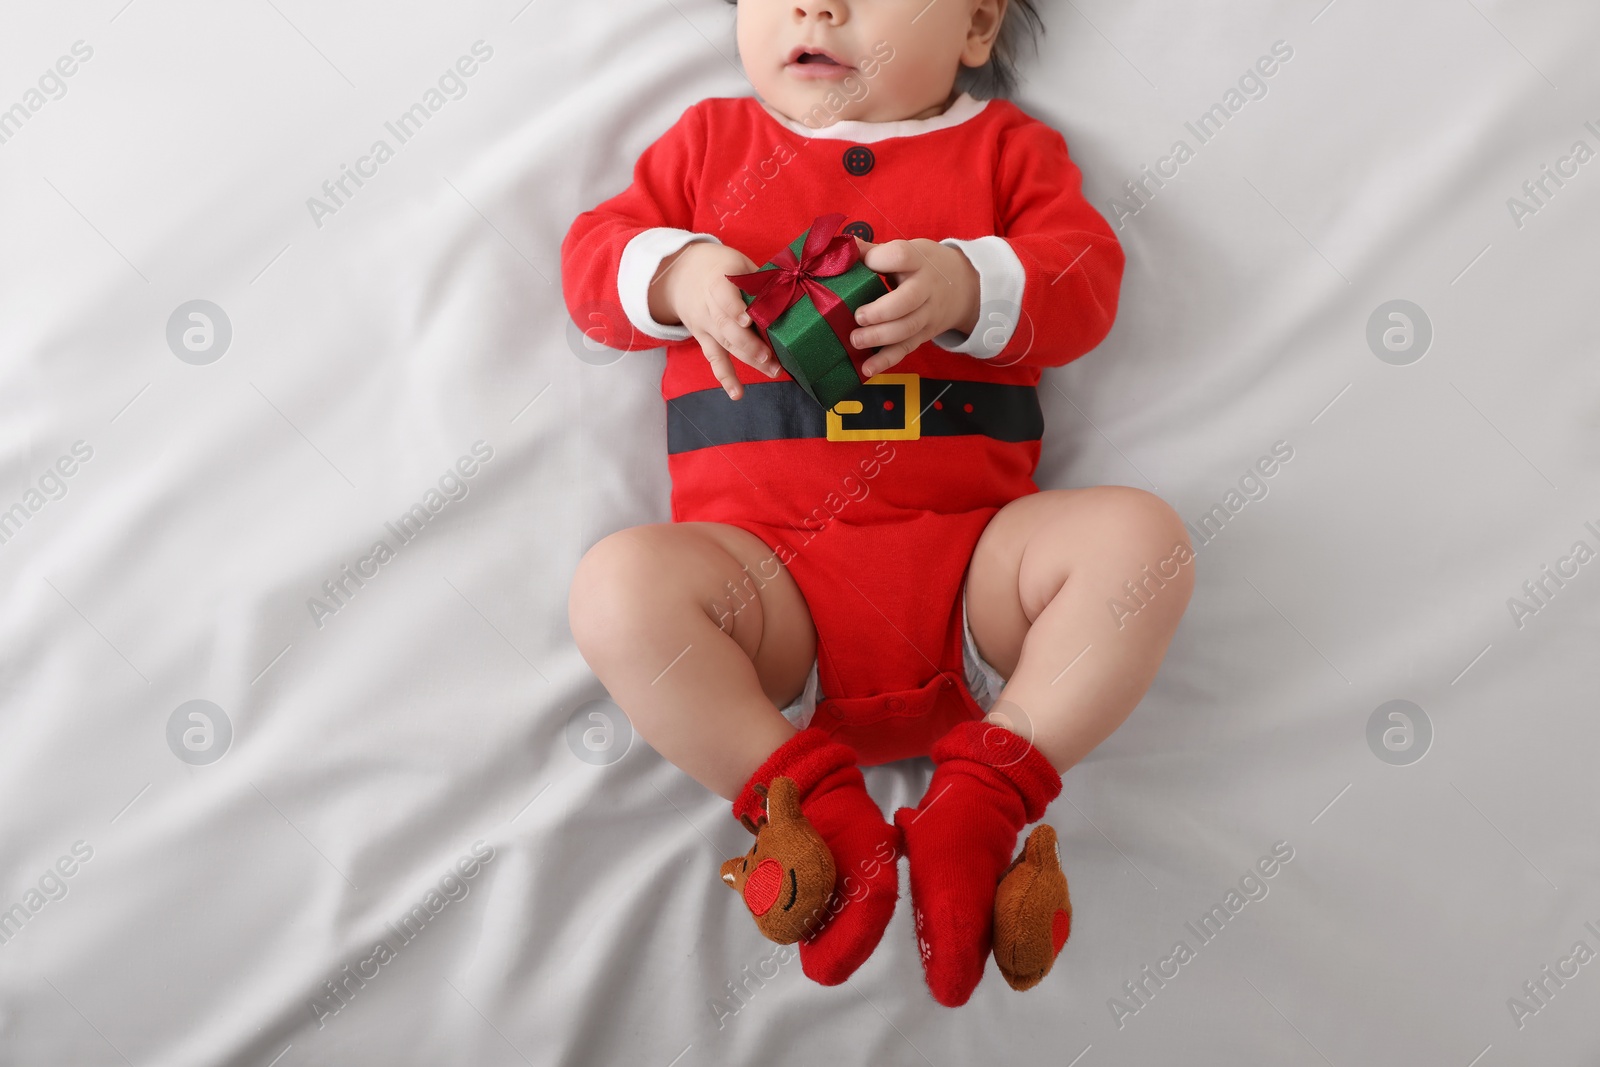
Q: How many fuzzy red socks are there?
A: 2